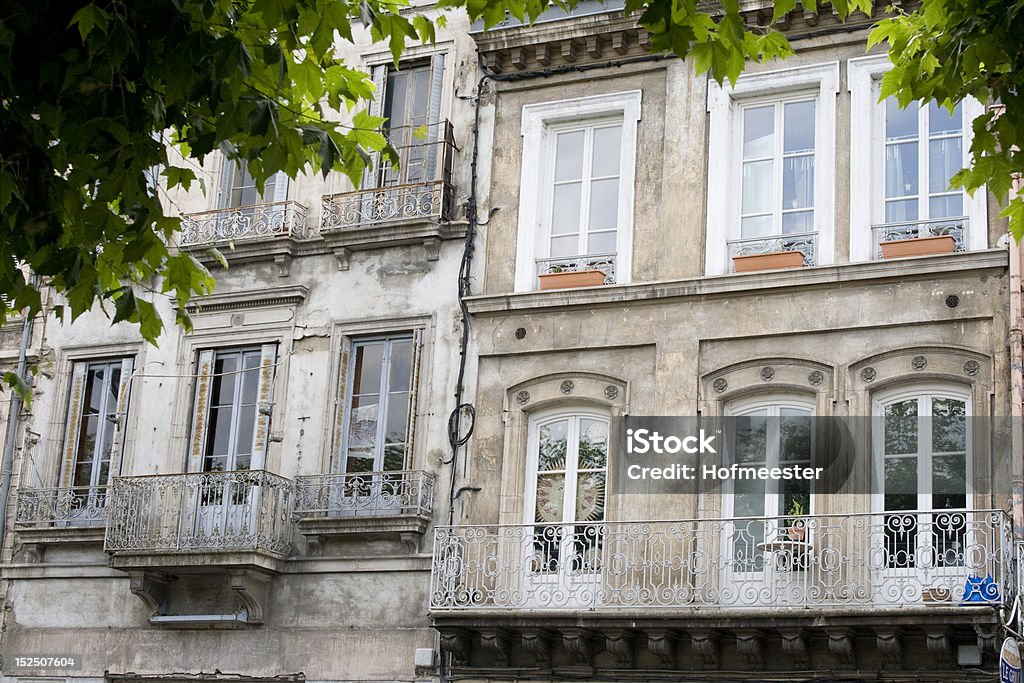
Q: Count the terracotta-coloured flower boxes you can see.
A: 3